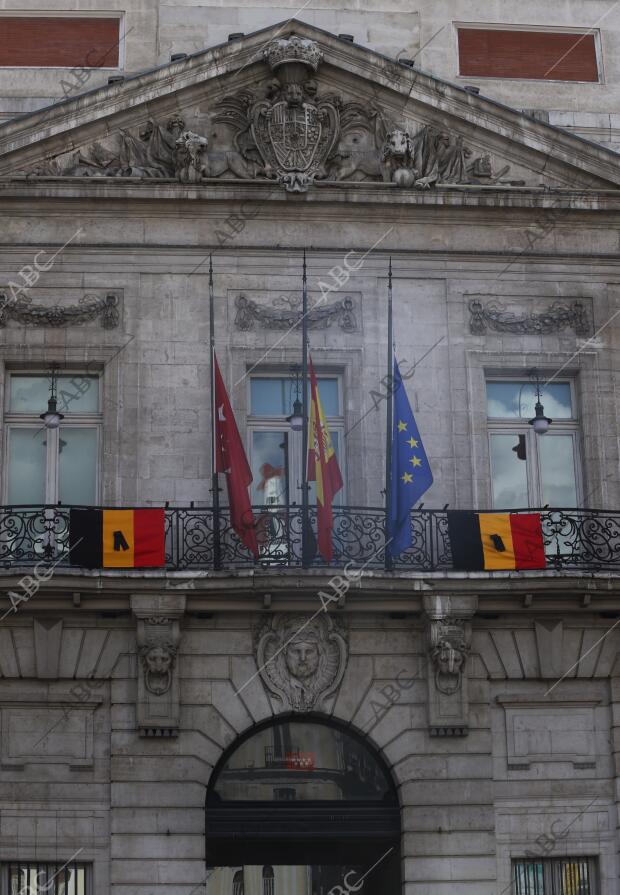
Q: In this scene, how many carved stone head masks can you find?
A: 3